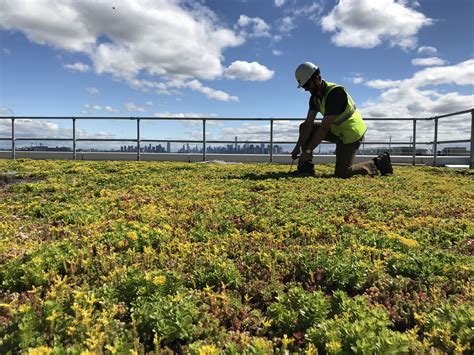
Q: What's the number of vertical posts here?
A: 8